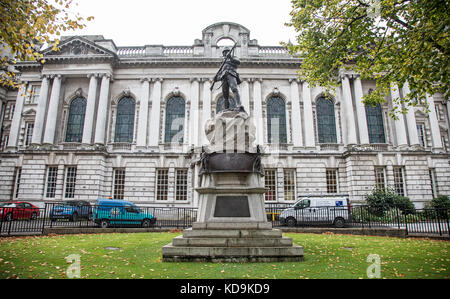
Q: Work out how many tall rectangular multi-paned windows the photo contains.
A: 12